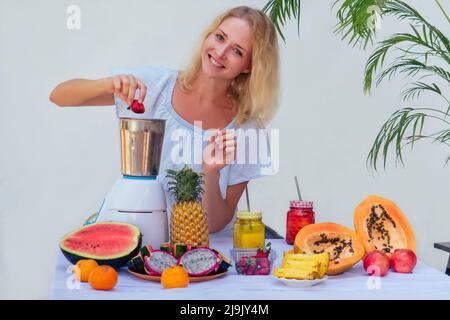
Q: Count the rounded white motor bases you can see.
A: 1